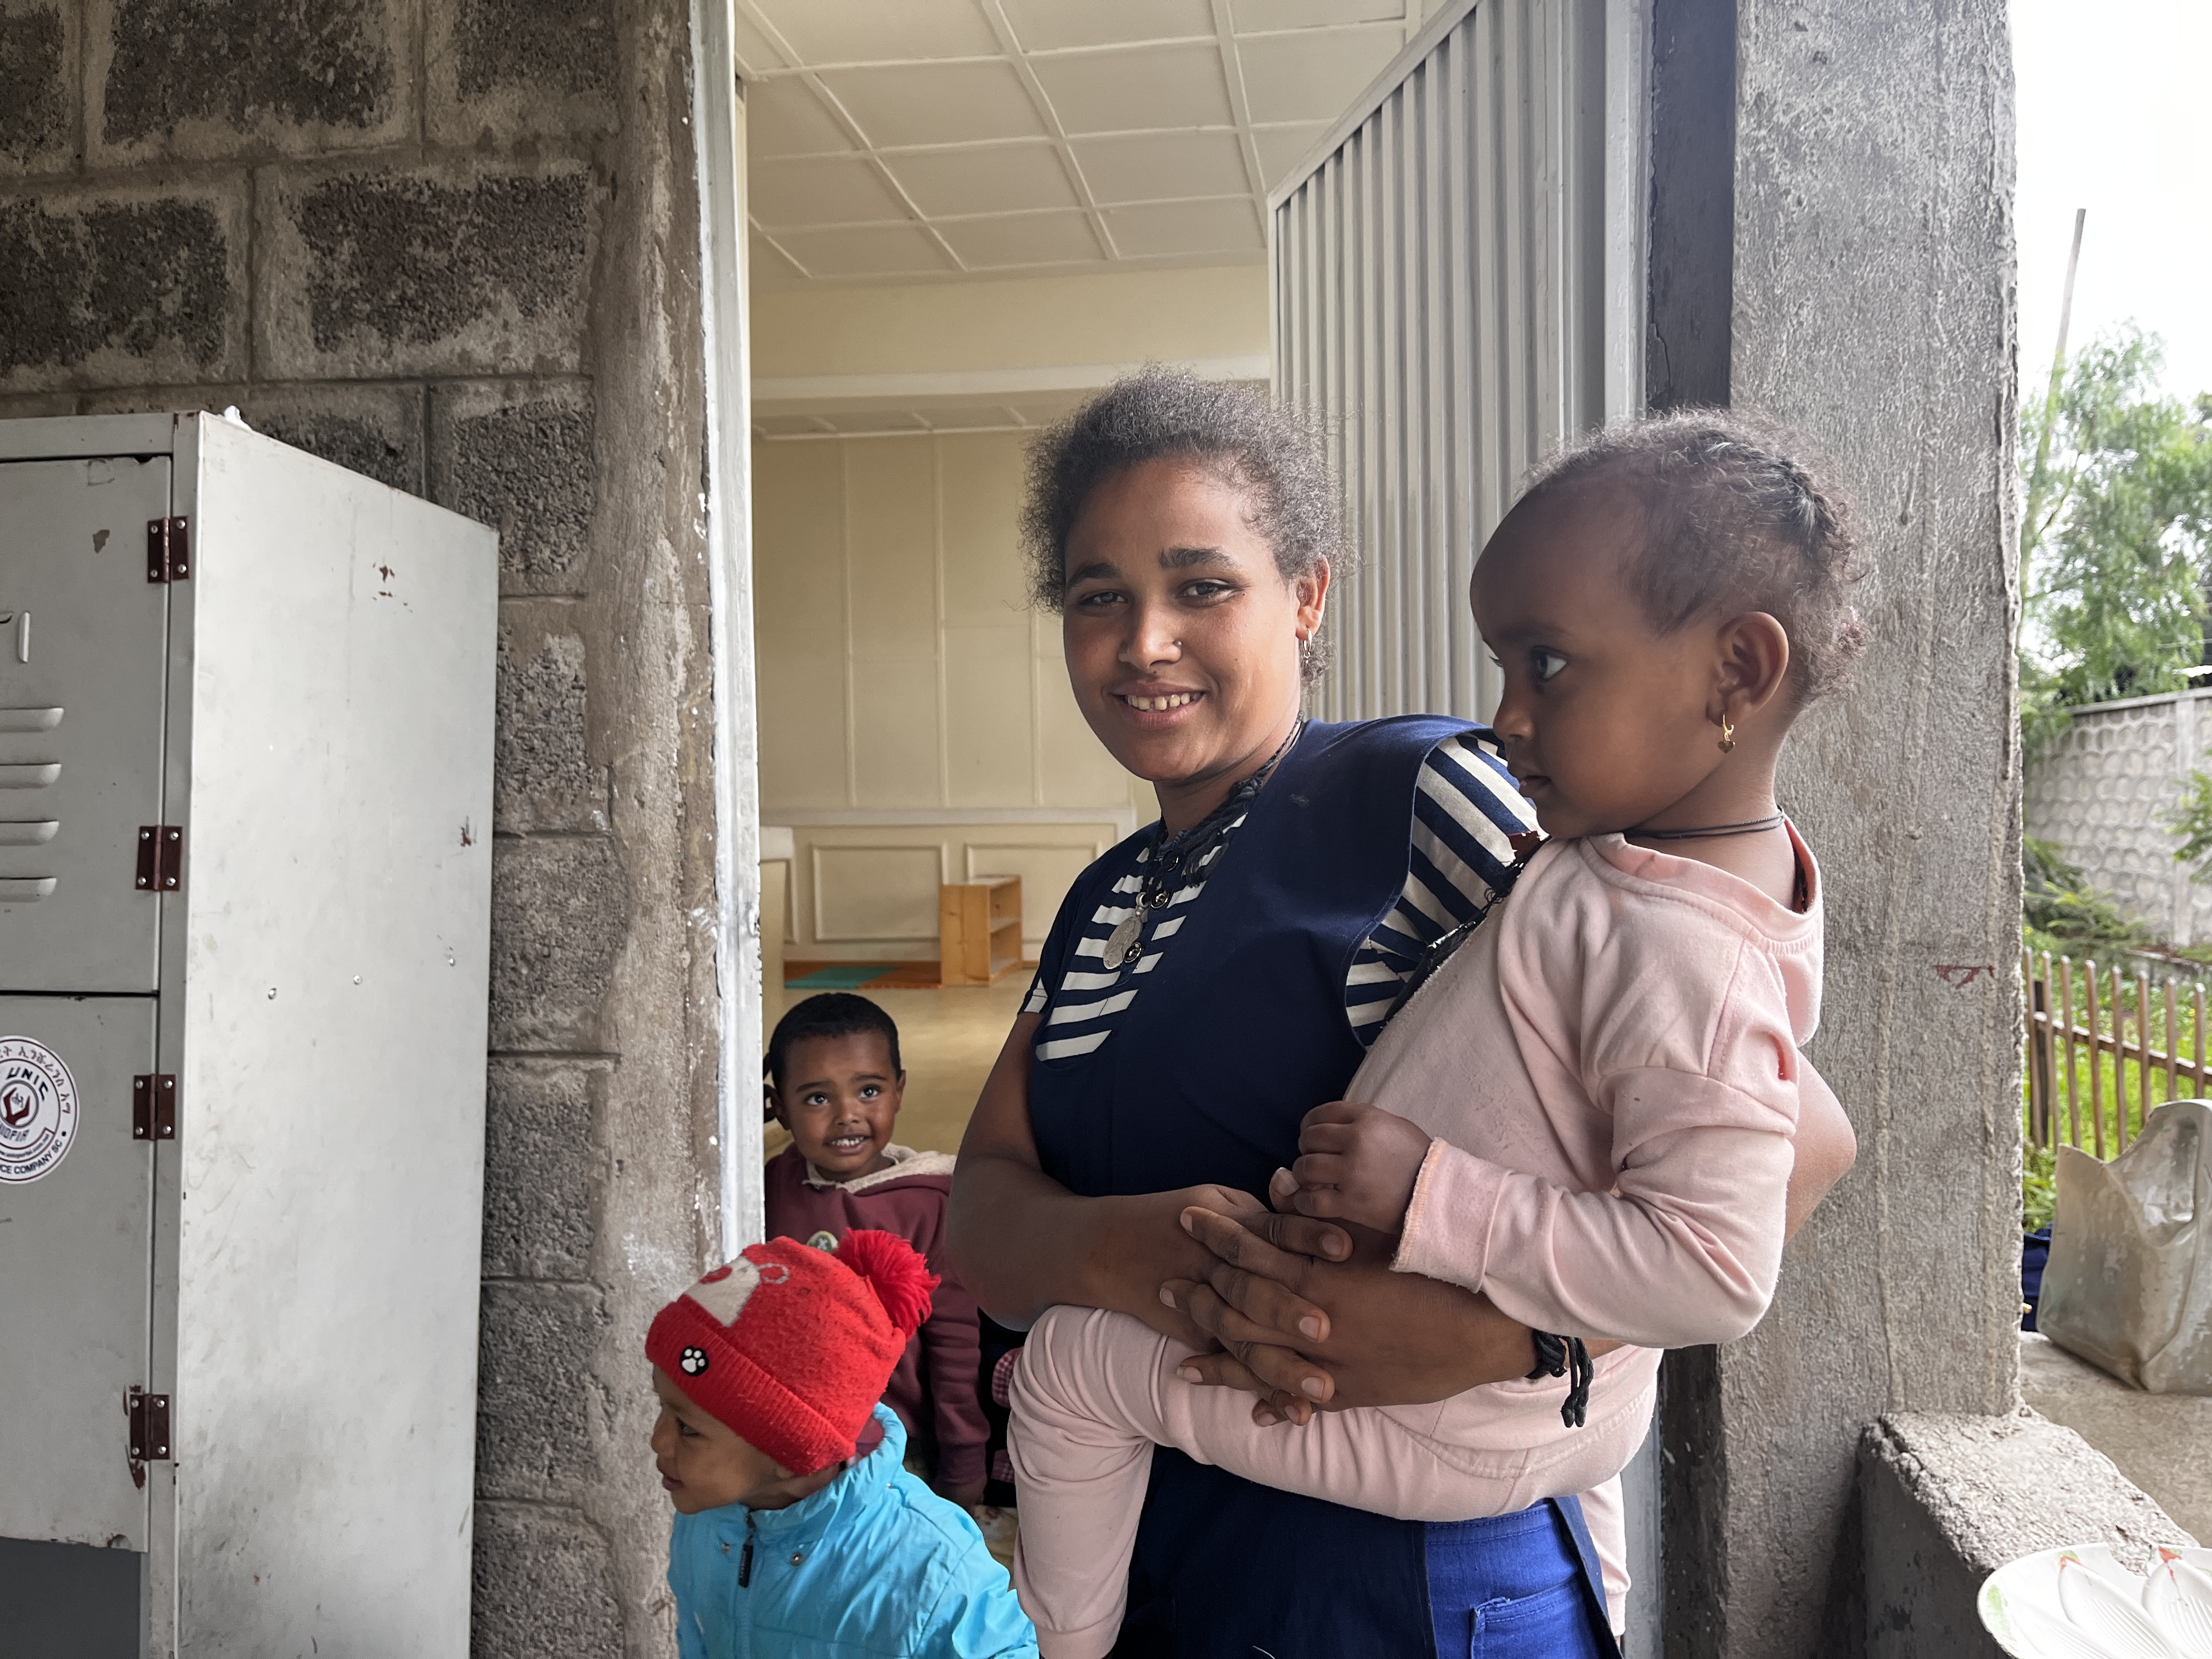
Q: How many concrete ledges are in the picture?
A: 1